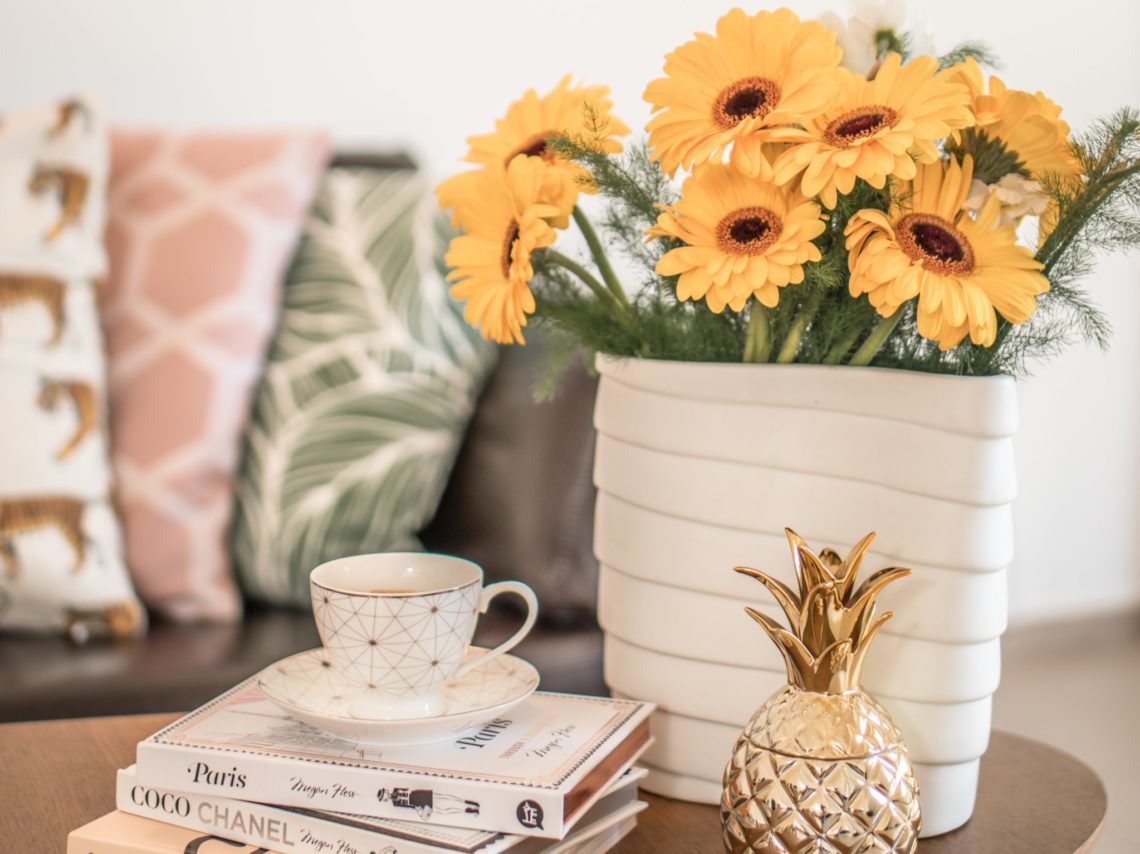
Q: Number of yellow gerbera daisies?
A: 7